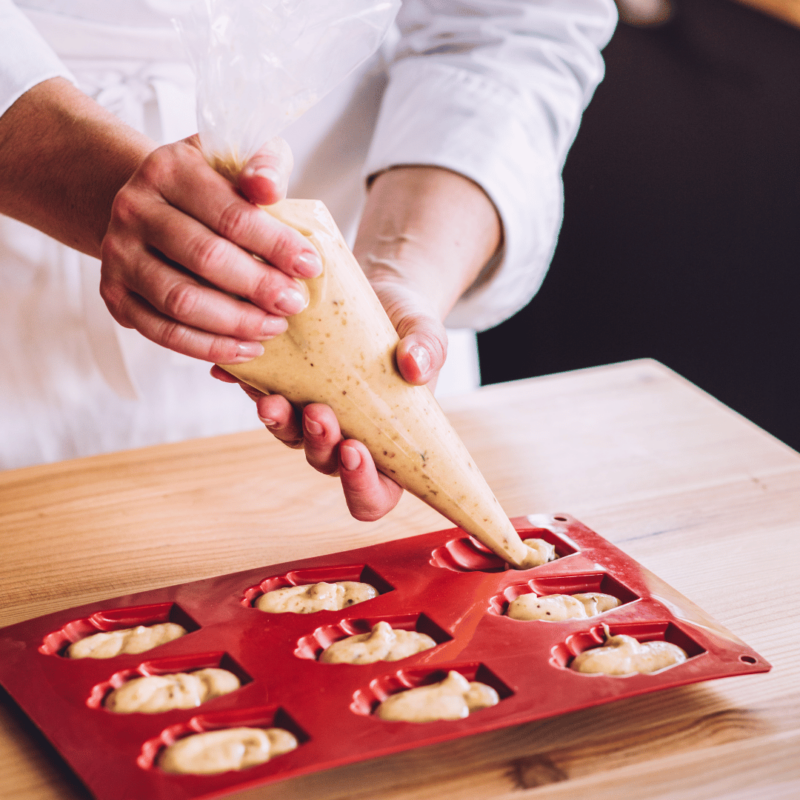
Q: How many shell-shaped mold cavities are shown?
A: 9